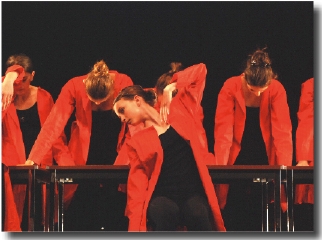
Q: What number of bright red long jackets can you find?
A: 6